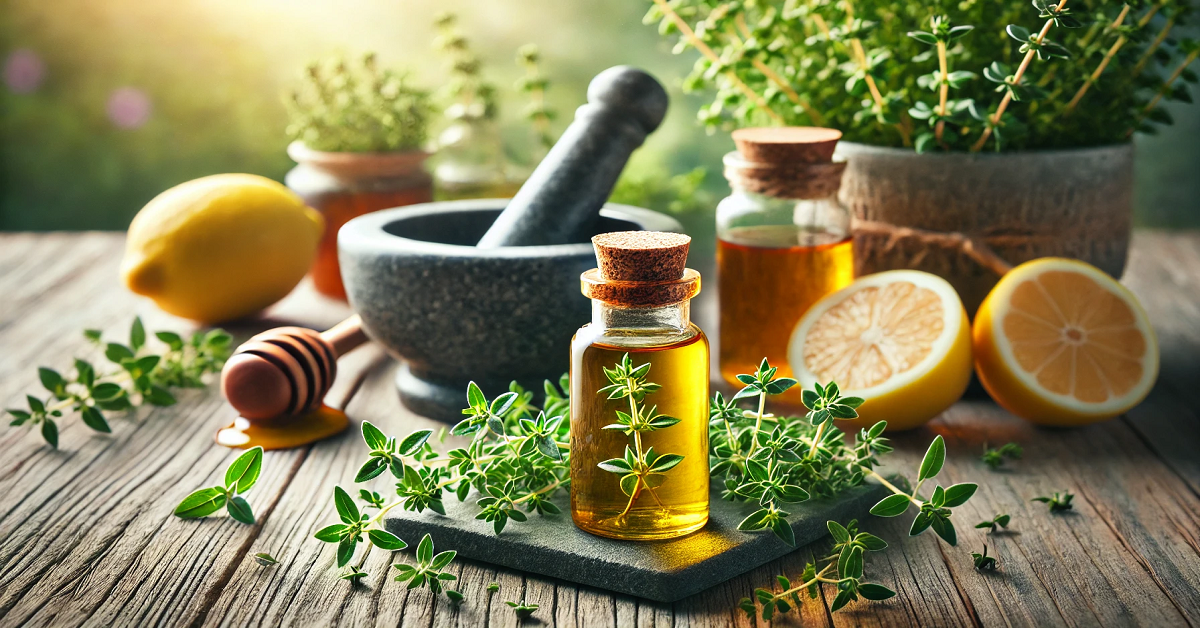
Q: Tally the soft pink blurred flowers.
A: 2